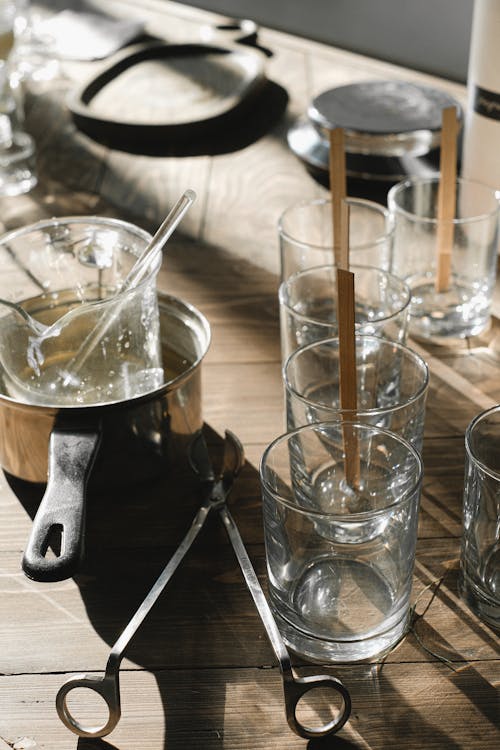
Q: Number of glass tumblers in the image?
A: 6